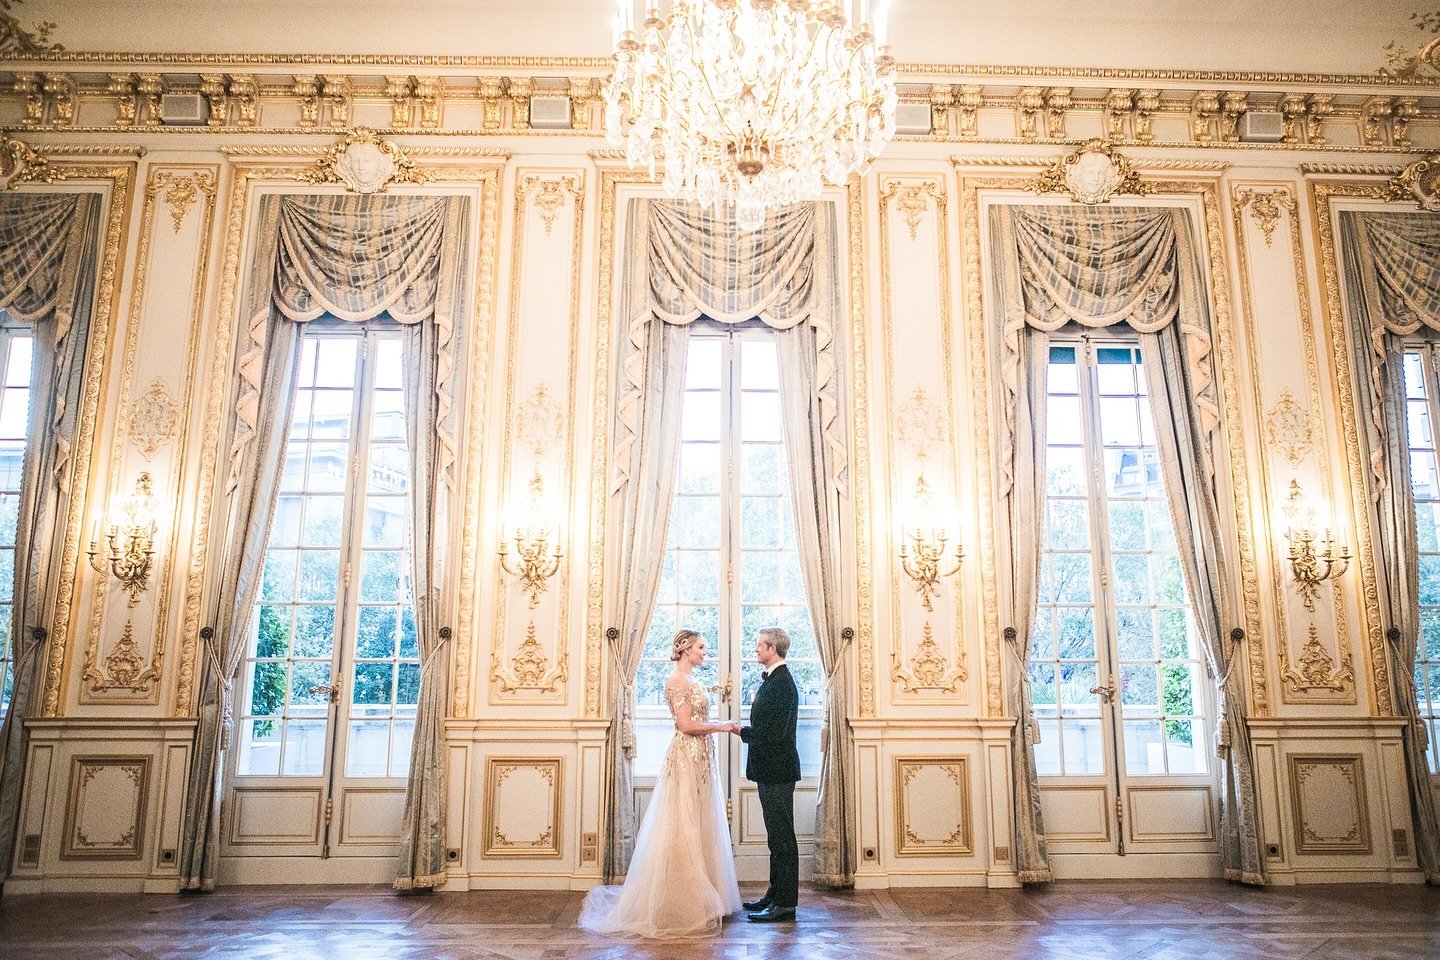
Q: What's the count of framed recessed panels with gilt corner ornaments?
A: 4